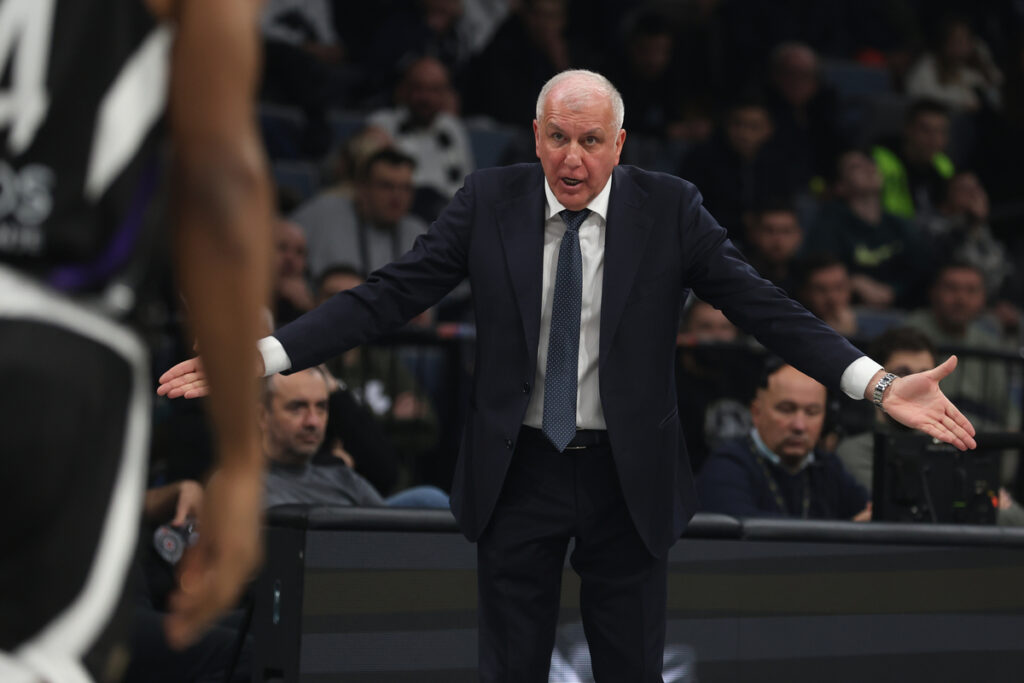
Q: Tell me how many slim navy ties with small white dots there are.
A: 1